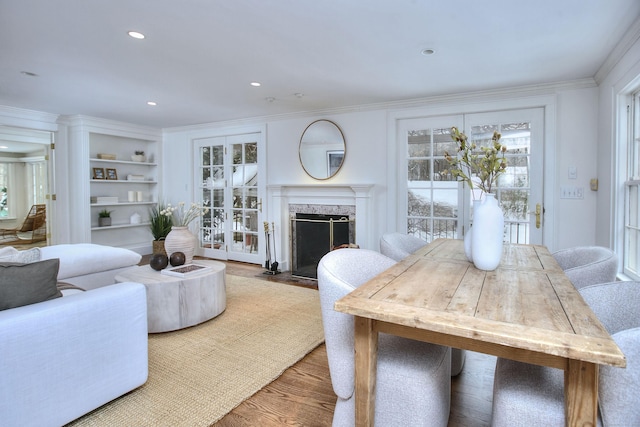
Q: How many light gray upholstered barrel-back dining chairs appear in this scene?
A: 4